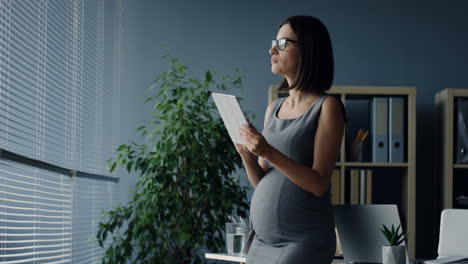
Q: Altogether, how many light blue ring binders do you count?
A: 2